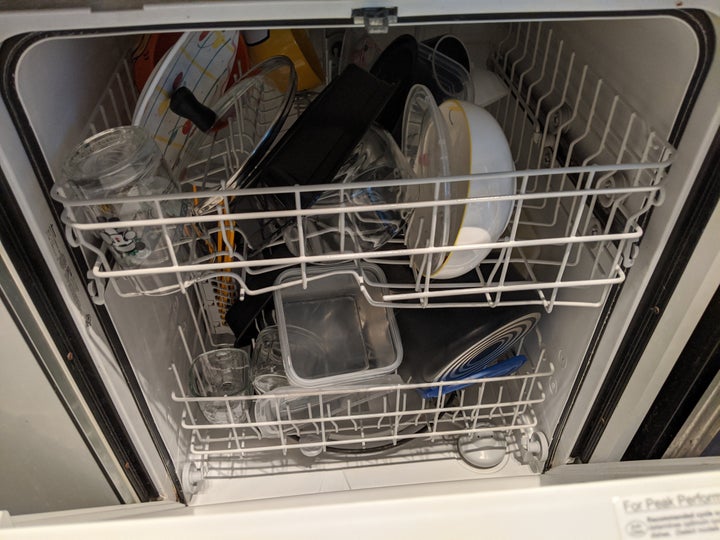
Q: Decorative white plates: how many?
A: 1